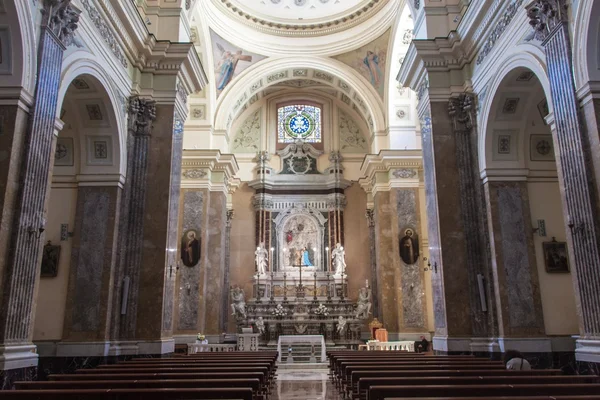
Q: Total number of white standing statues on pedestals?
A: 2